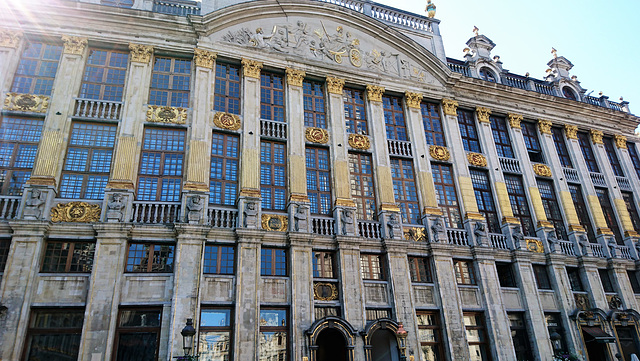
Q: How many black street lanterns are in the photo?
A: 2